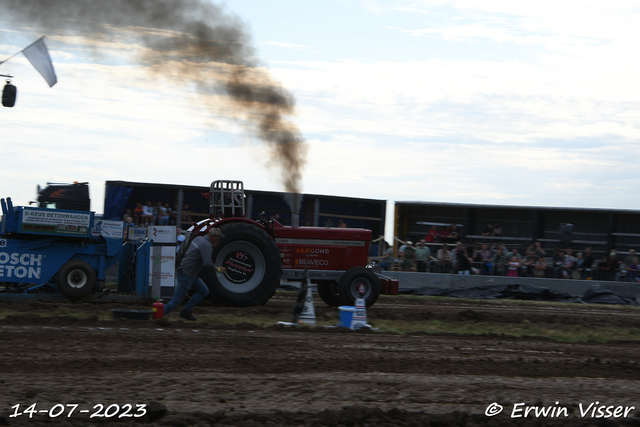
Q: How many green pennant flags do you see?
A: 0